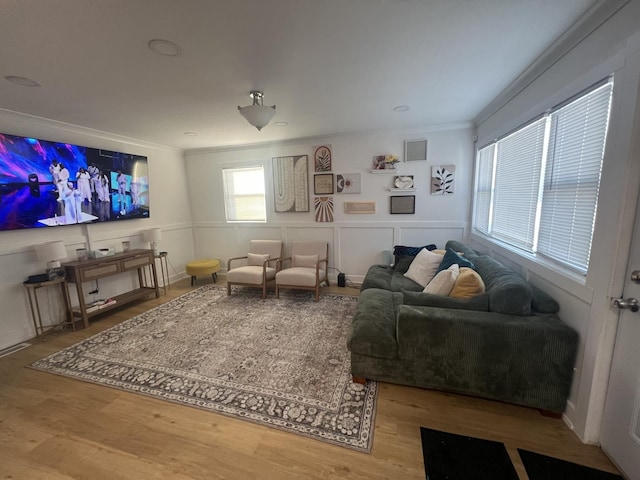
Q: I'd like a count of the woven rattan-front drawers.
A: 2